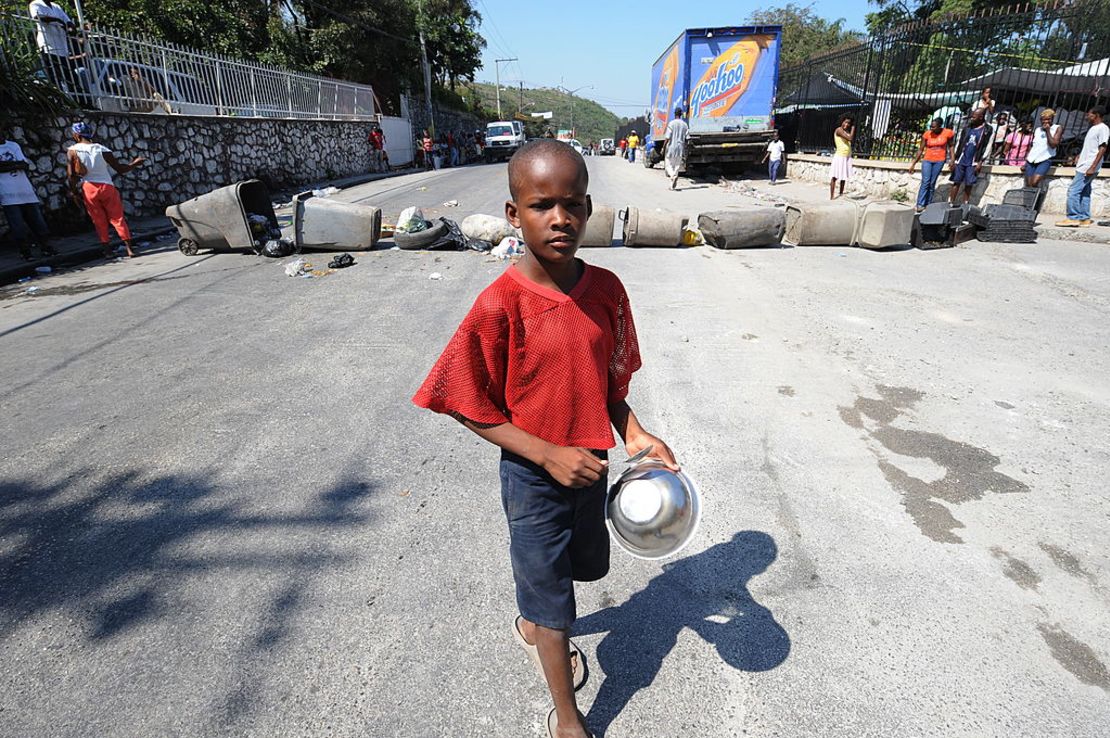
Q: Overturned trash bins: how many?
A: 7